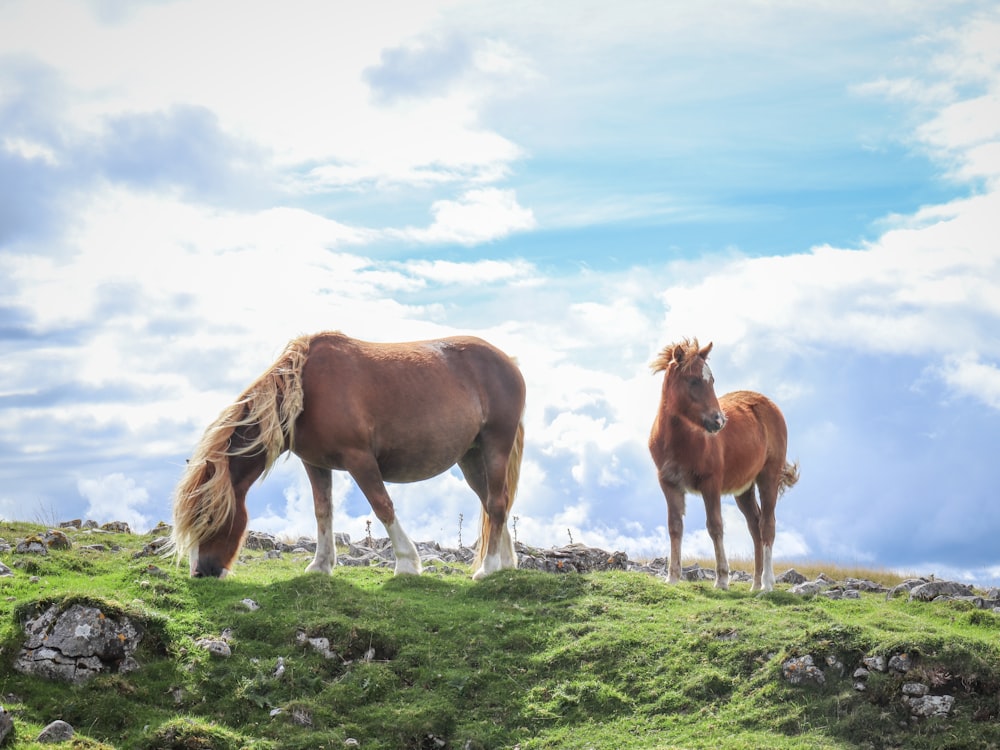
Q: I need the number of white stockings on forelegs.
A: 2